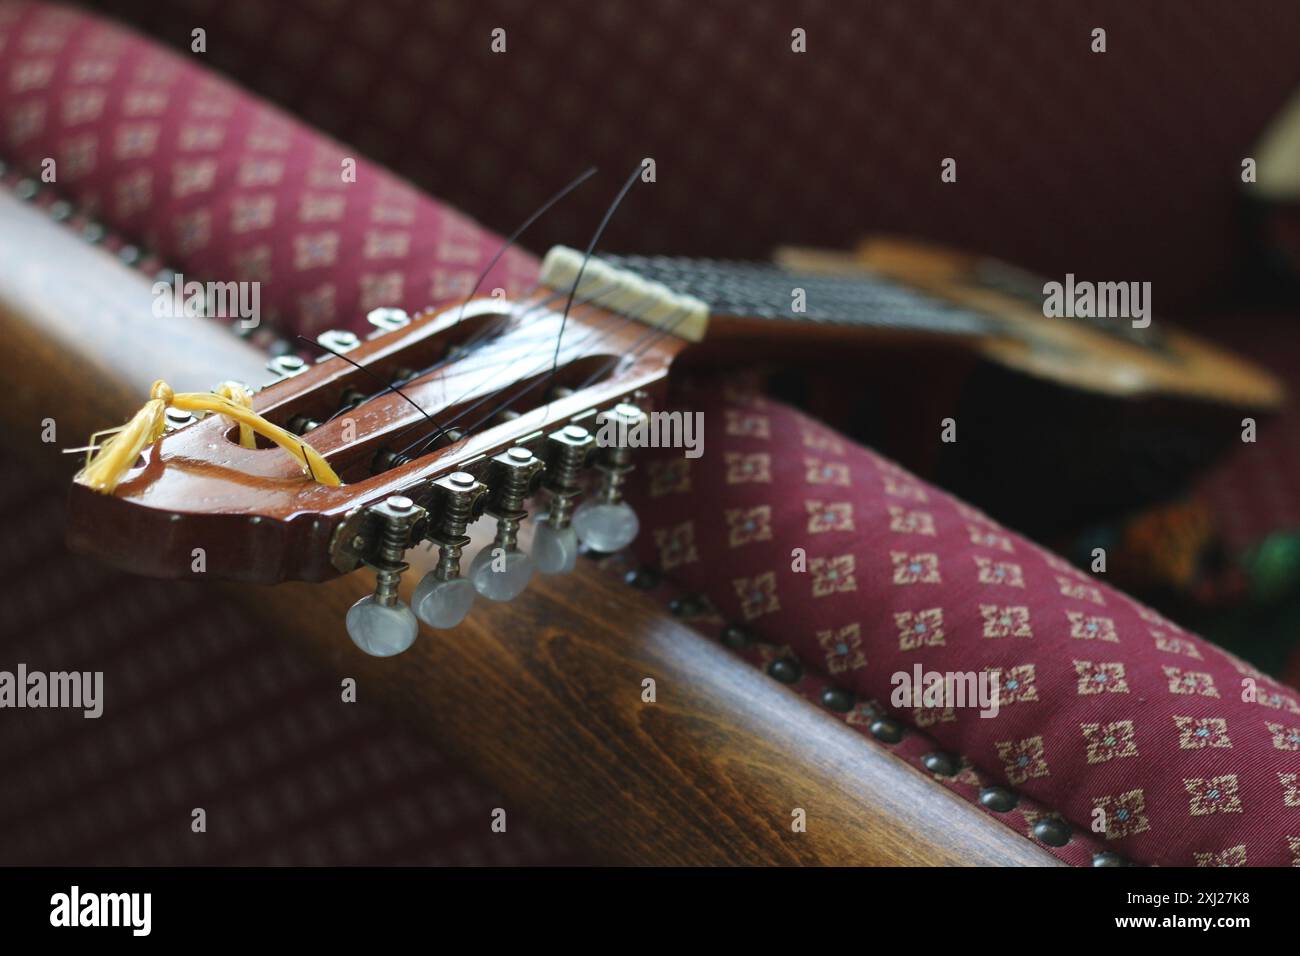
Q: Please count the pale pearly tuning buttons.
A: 5